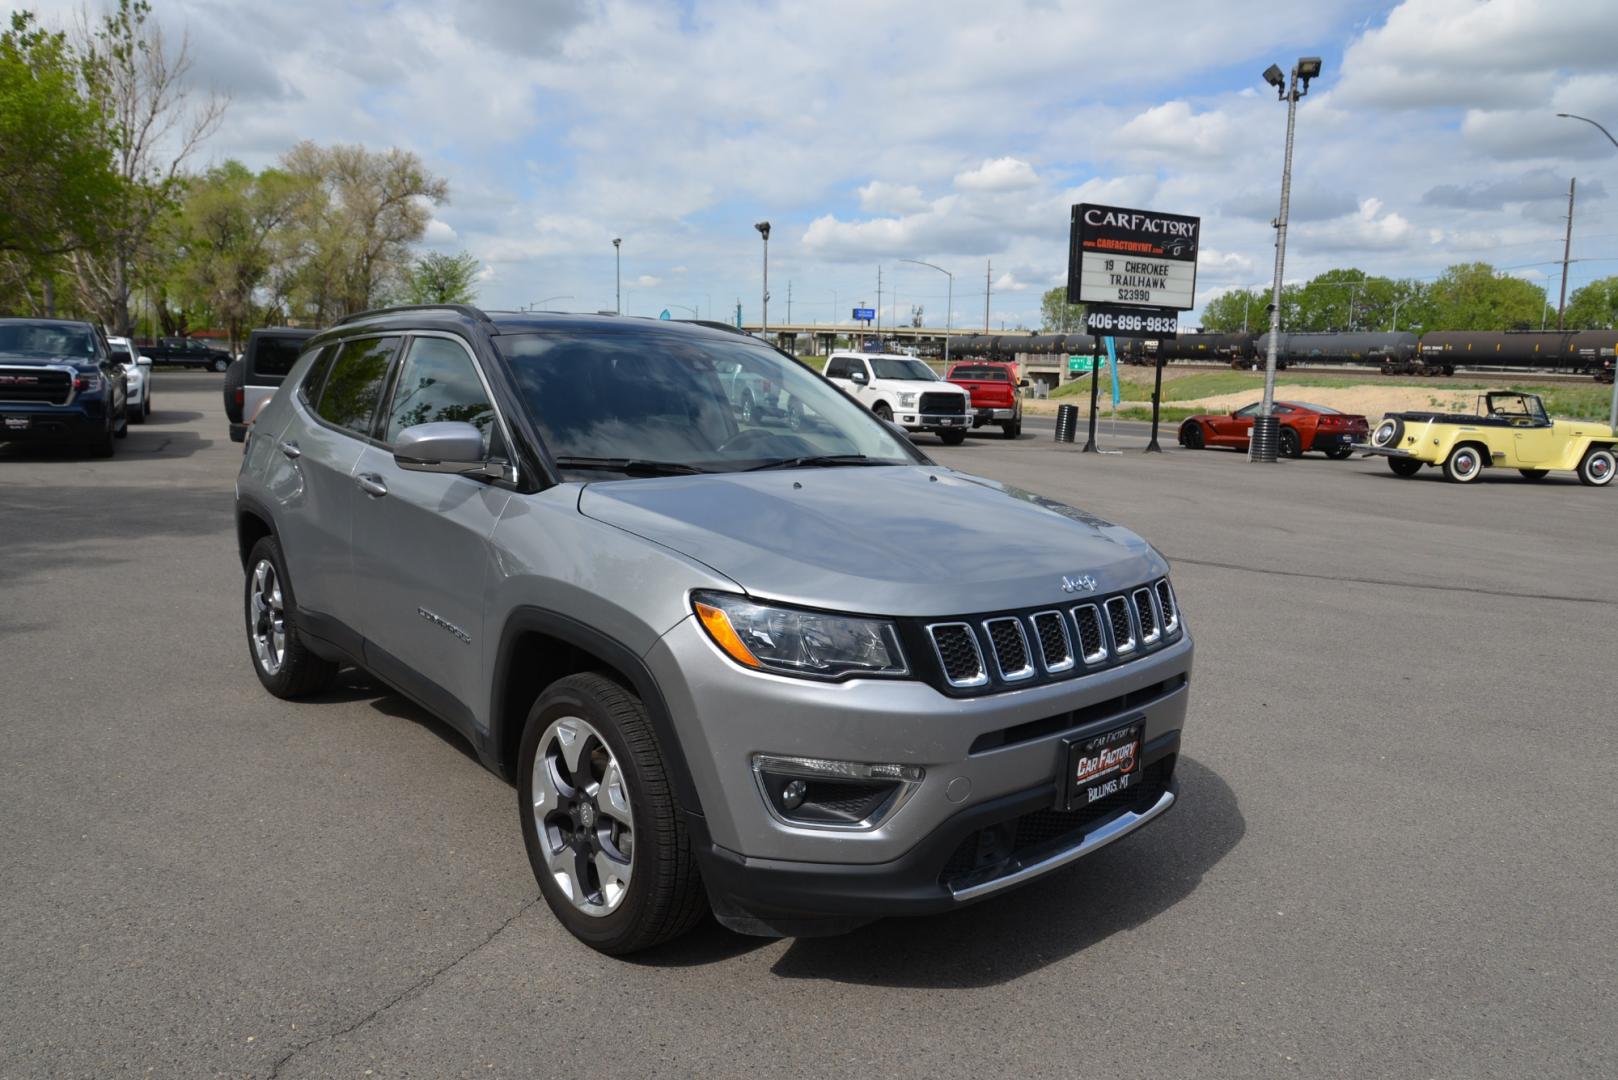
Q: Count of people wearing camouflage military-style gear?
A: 0